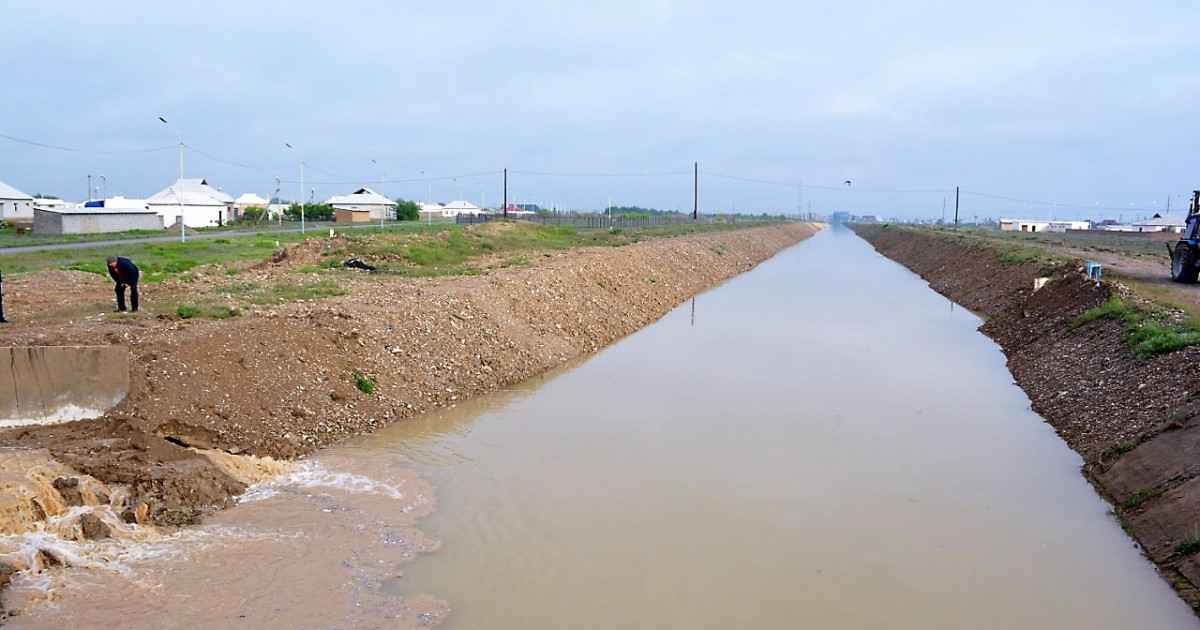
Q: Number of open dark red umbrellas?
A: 0